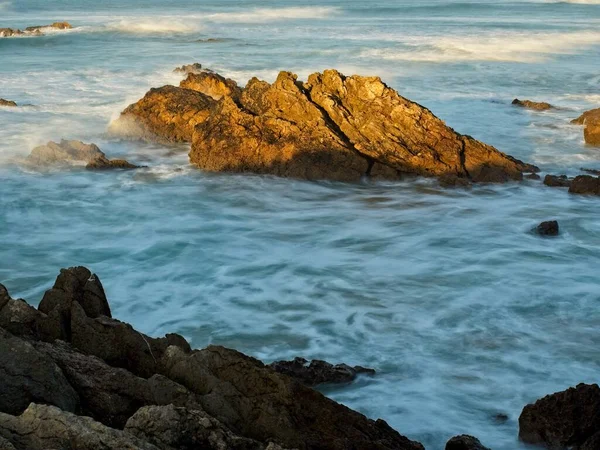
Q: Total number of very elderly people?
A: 0